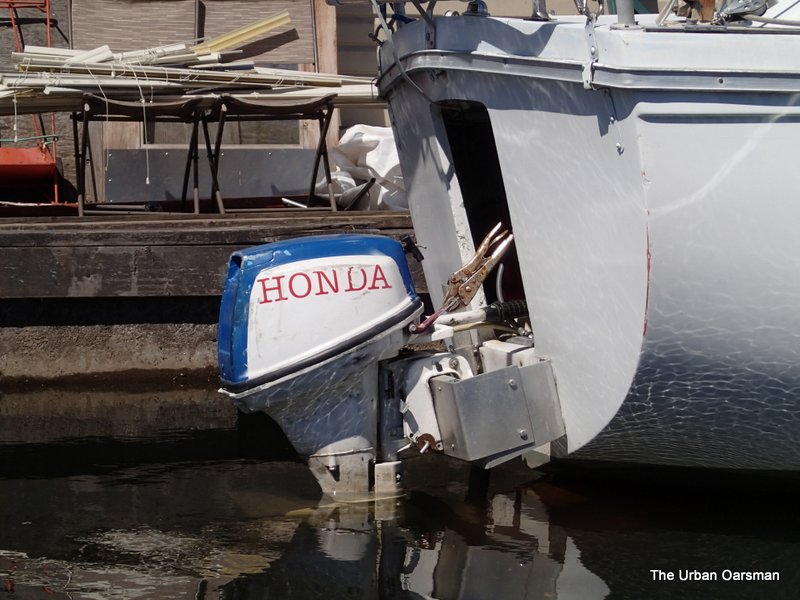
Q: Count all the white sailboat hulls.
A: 1